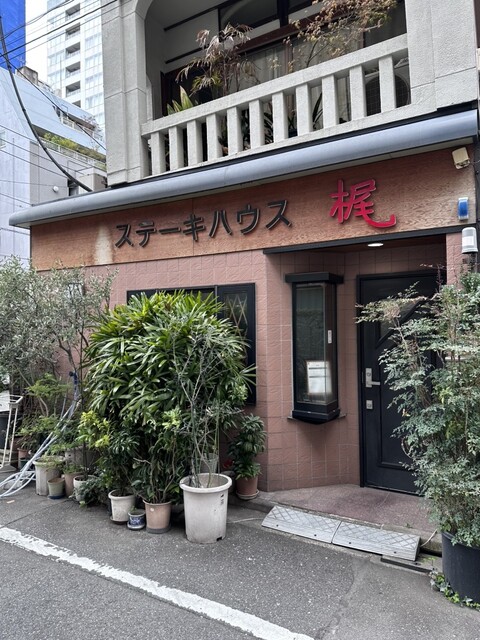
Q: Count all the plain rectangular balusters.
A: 11